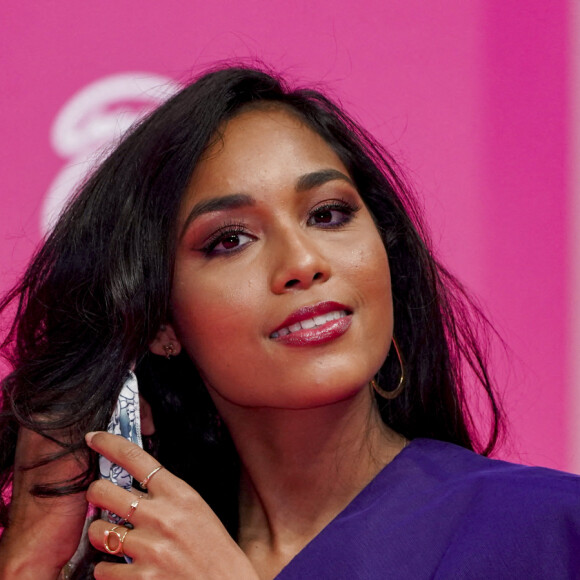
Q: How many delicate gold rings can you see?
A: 3